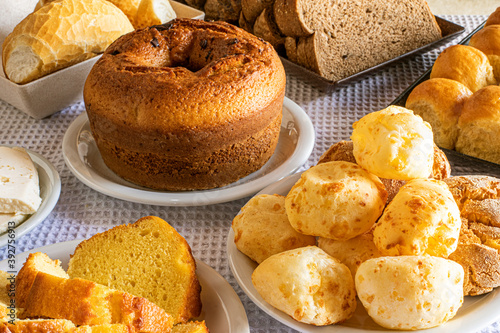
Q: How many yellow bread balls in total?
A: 7